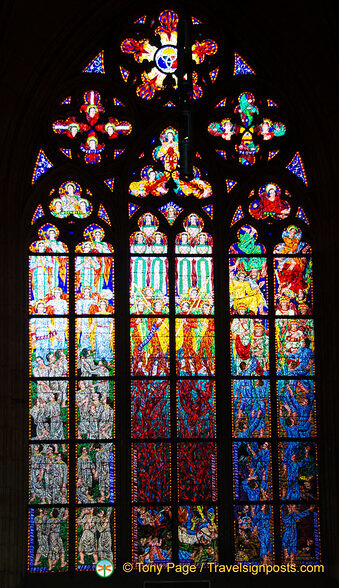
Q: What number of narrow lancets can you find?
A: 6